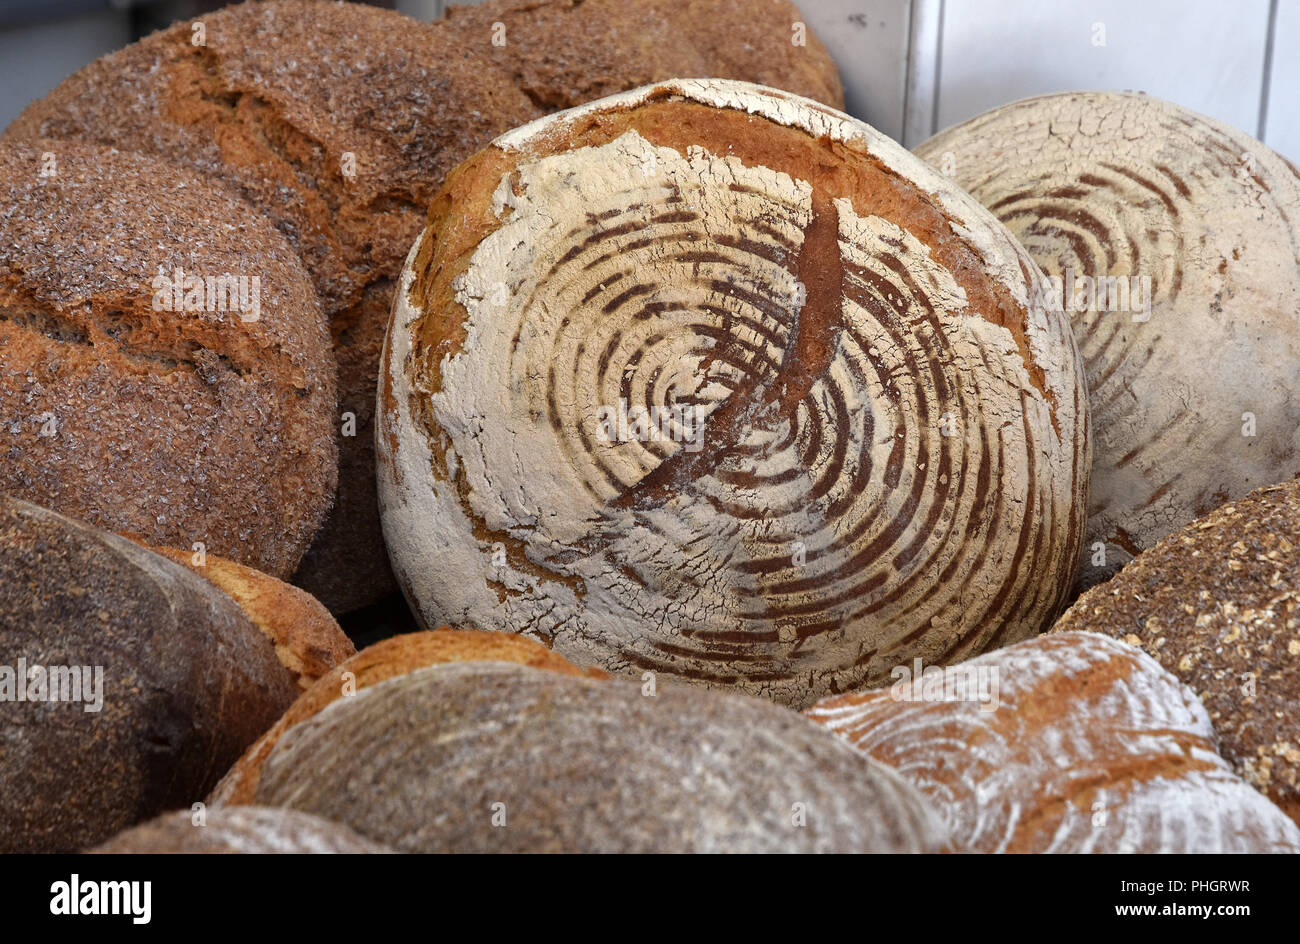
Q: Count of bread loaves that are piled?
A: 10